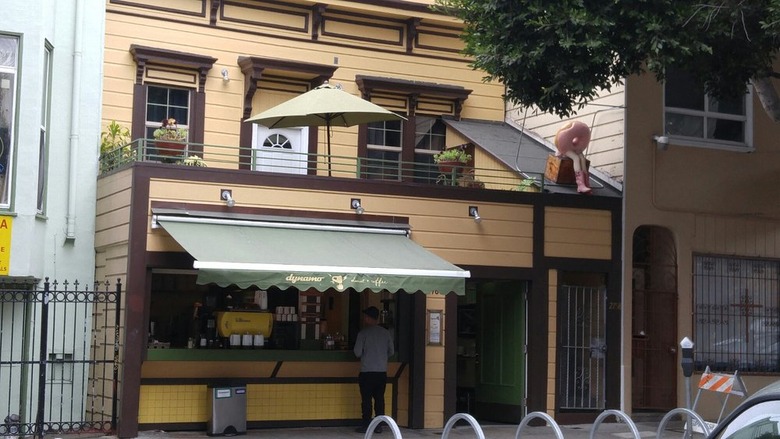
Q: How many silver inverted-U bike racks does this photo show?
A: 5